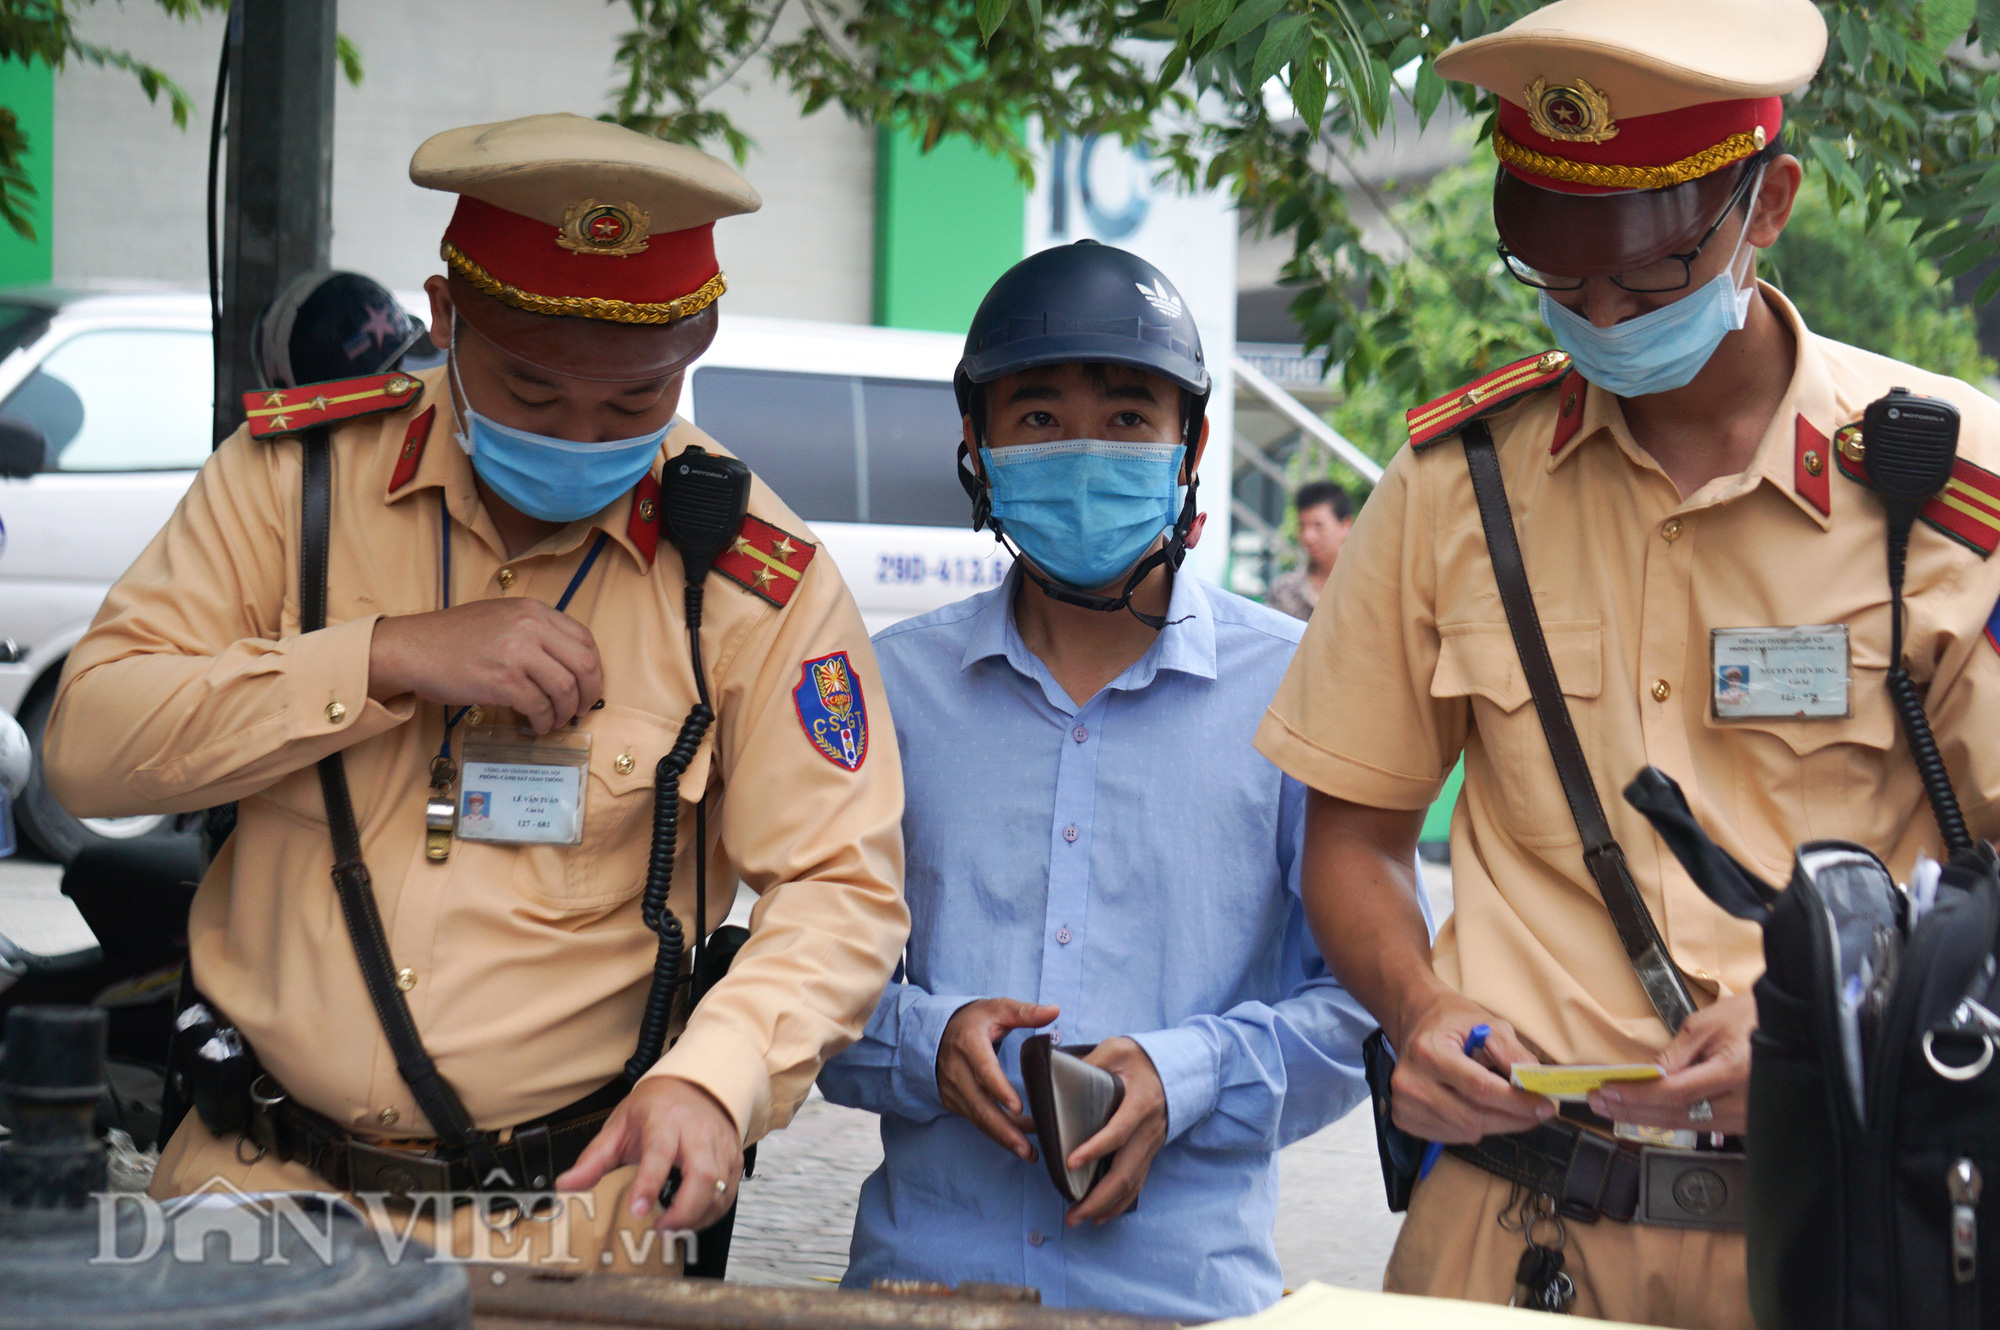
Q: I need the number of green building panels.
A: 2